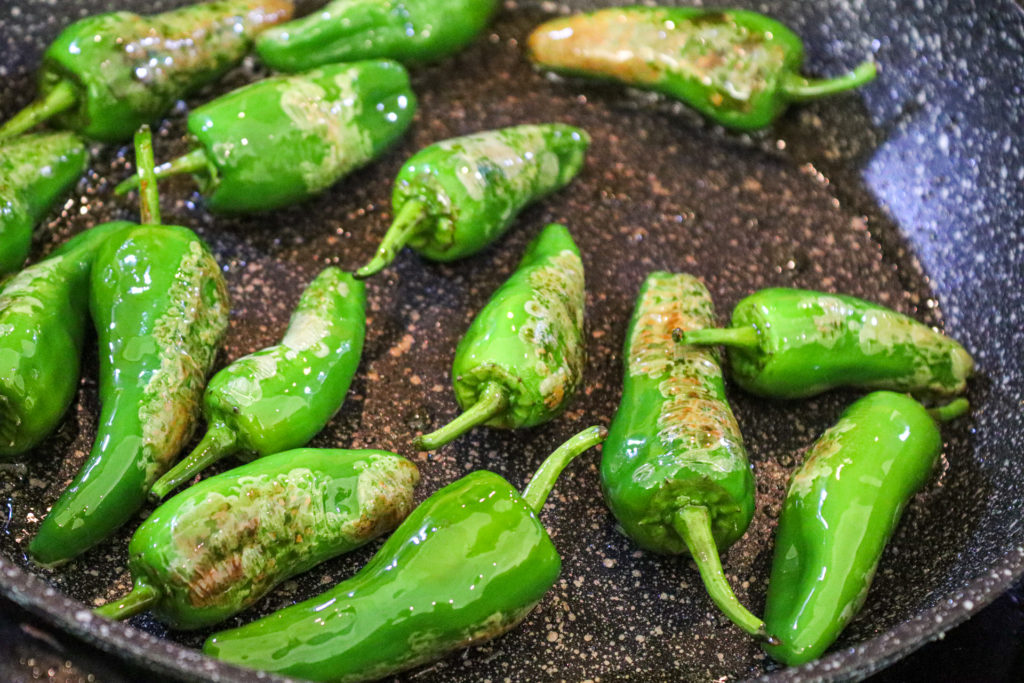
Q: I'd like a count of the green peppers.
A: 15